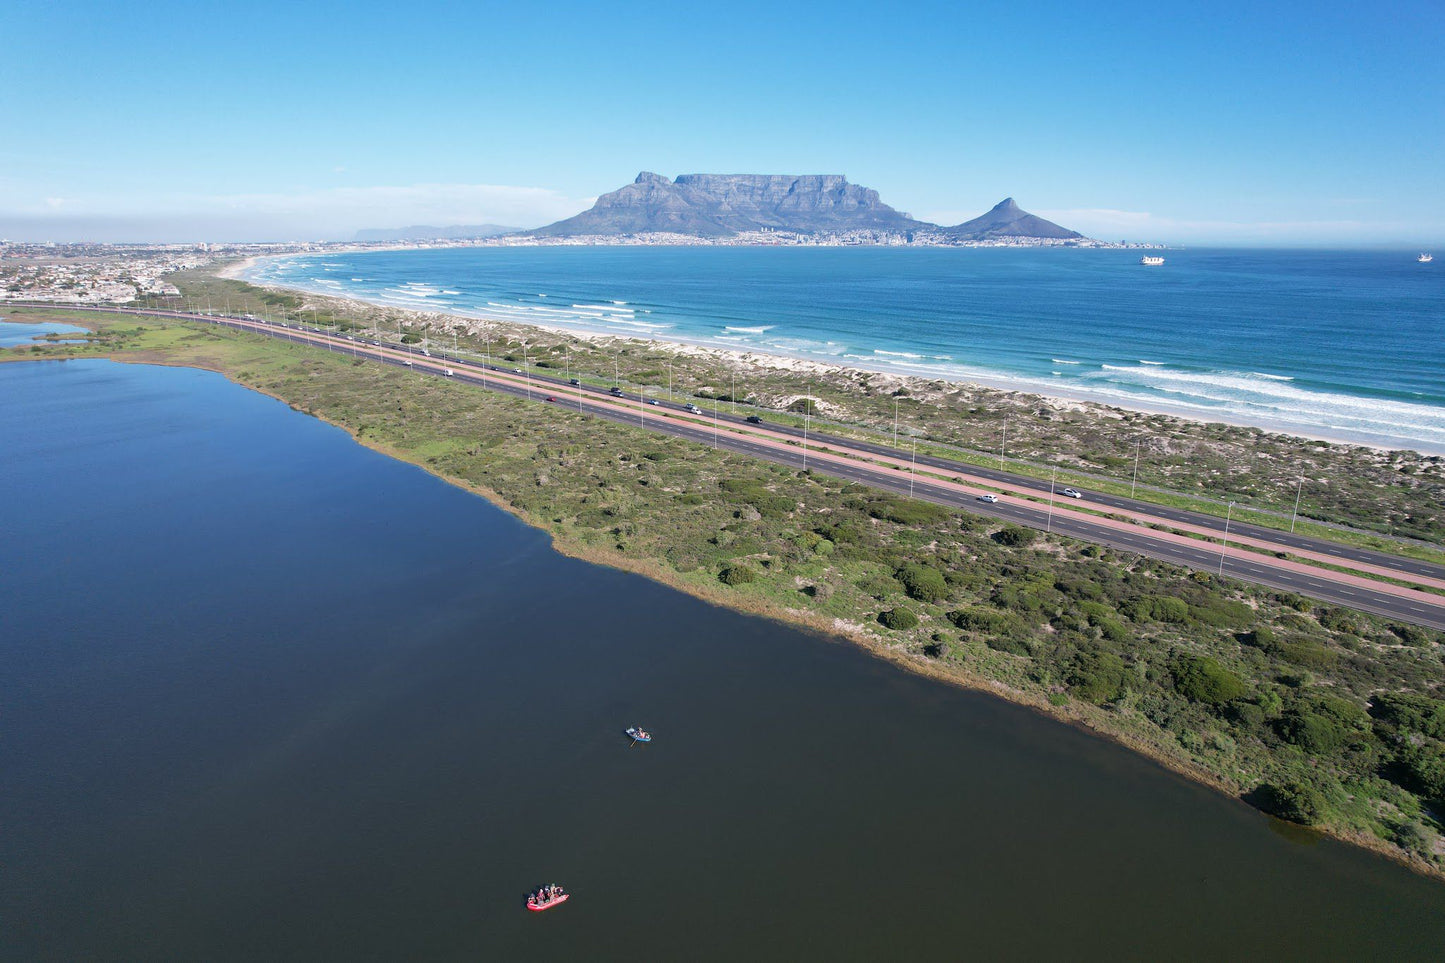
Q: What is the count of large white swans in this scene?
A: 0